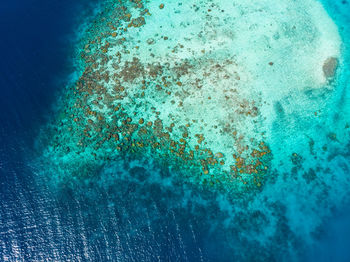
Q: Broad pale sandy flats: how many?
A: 1